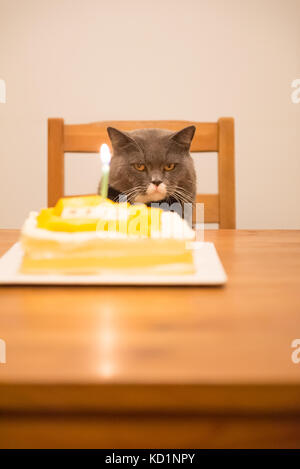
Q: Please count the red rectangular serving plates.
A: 0